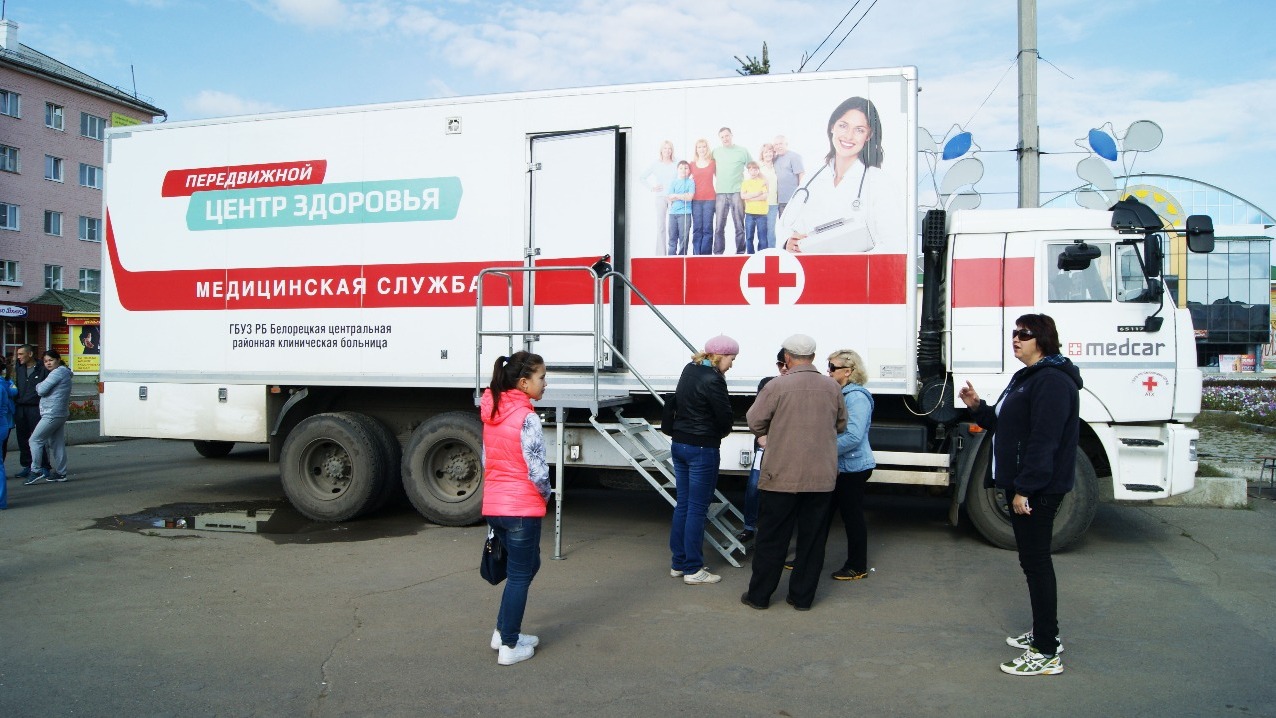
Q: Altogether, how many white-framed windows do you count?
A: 12